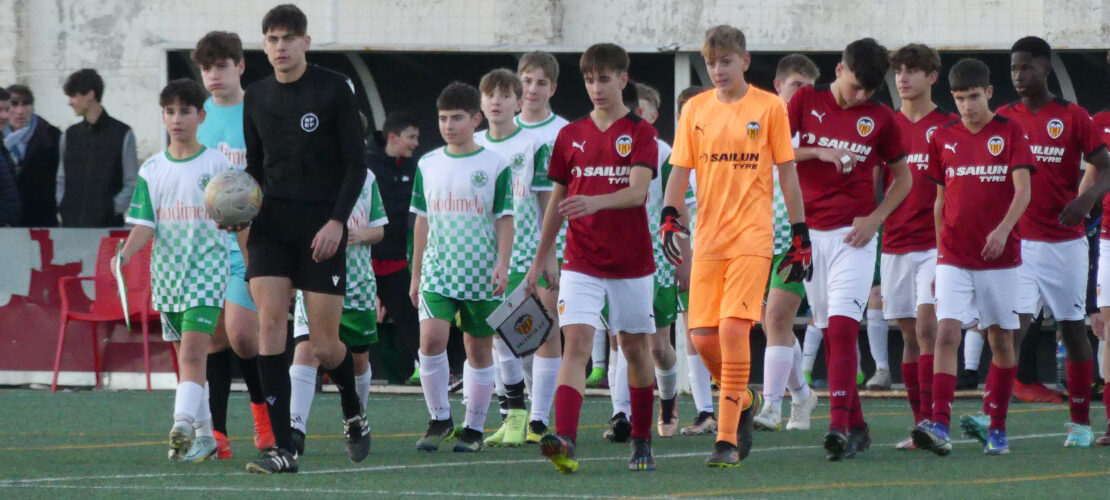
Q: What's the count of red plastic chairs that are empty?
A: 1